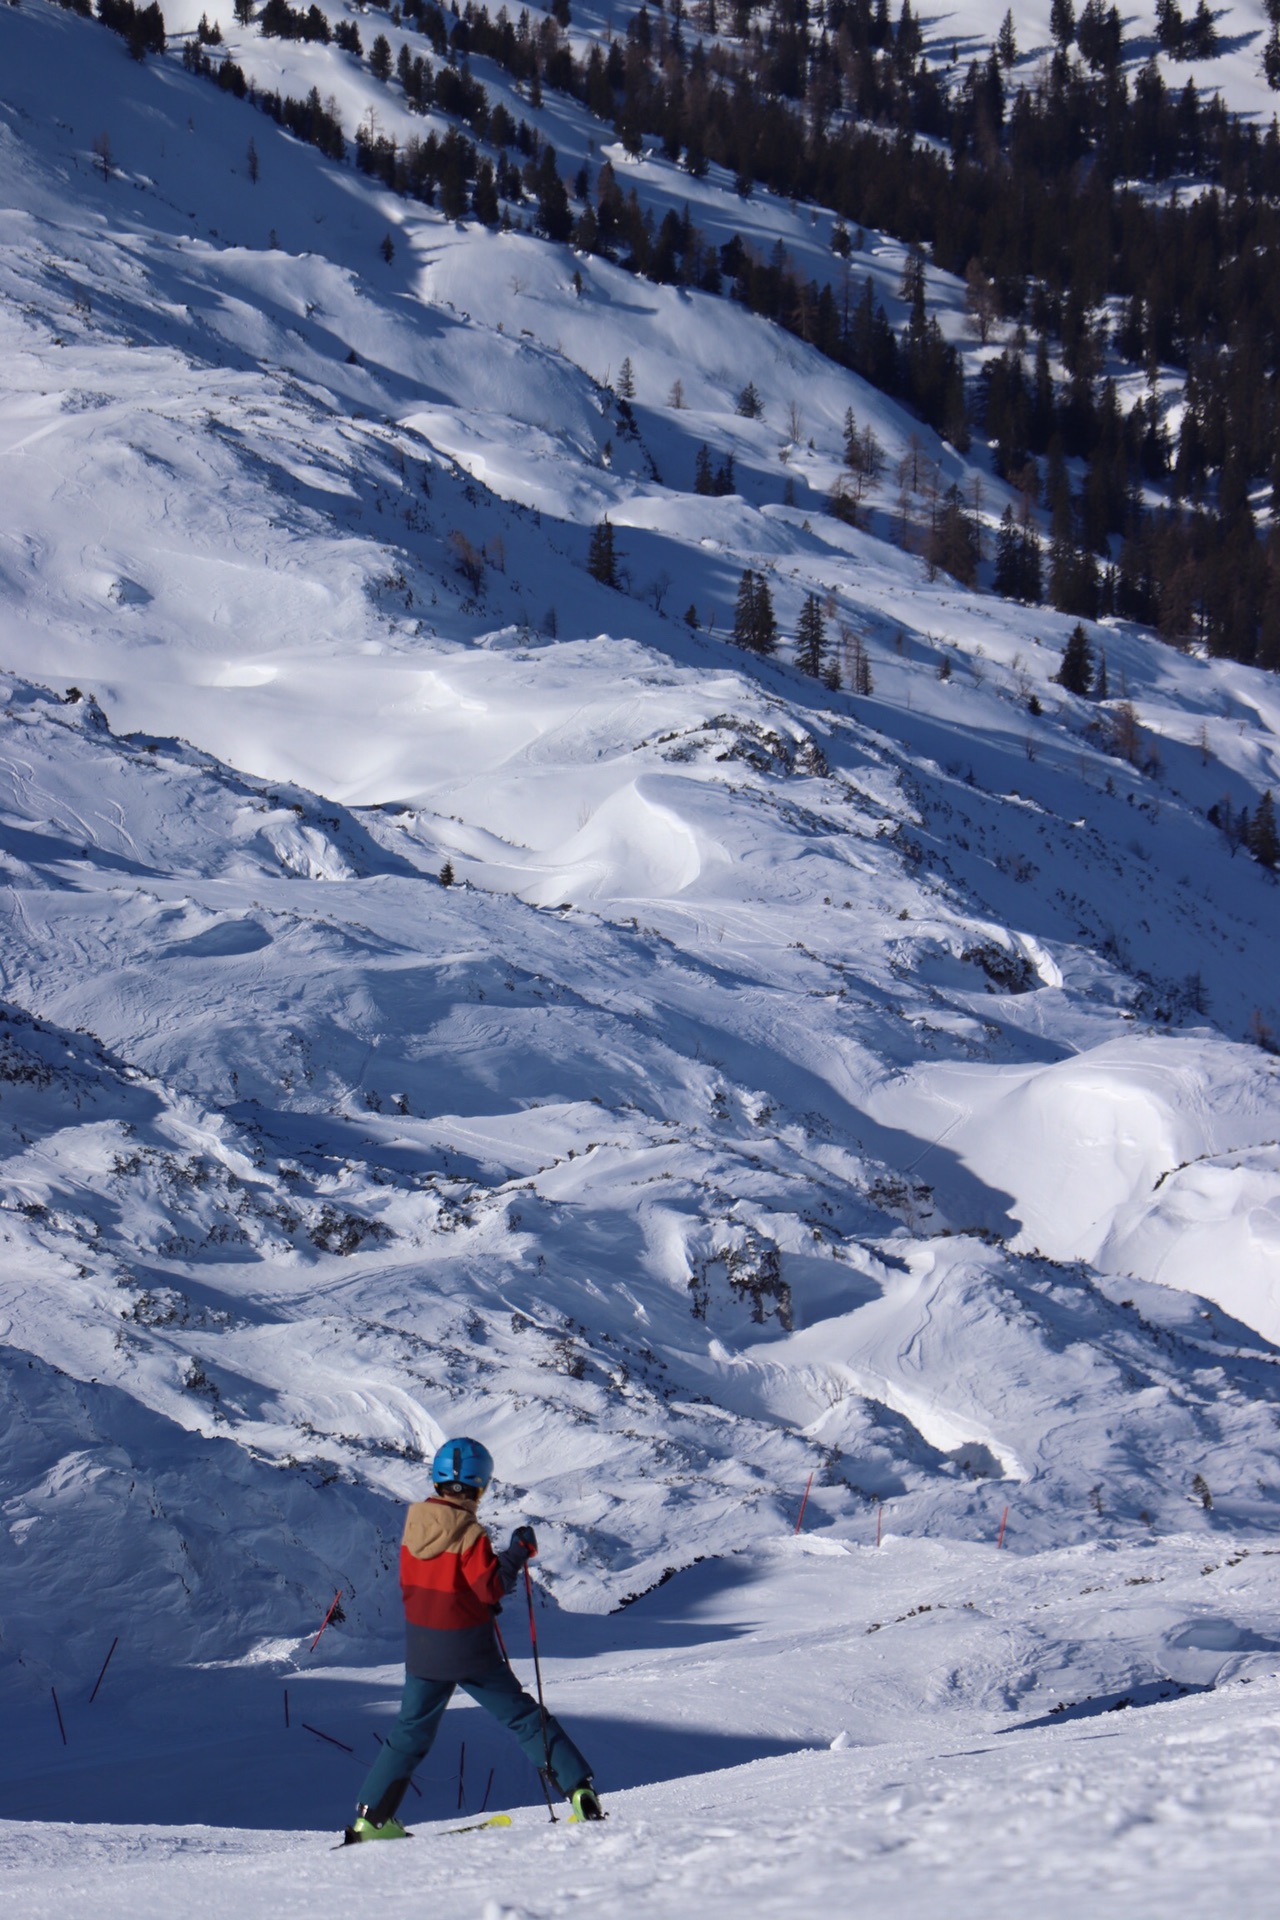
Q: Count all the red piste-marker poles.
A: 11